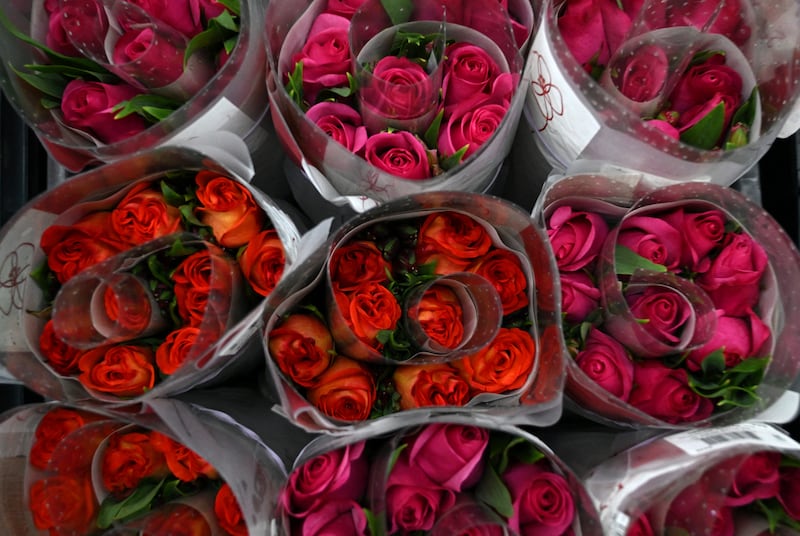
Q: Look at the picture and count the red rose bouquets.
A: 3